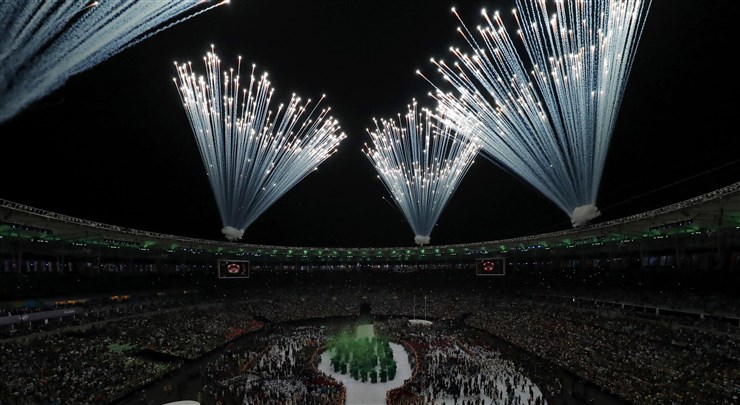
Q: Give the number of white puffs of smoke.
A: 3